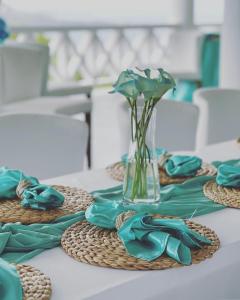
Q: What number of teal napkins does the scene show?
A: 5